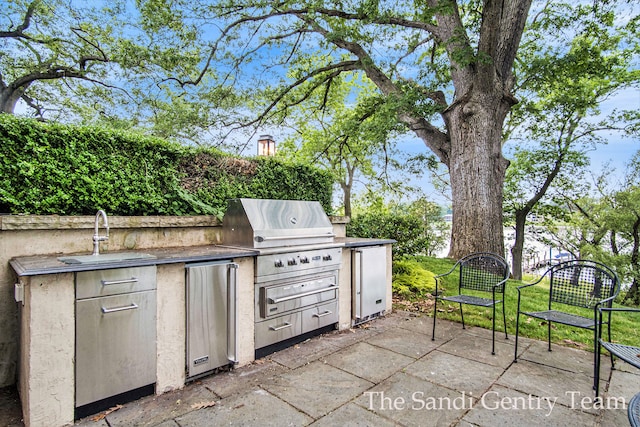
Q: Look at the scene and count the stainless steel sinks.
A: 1